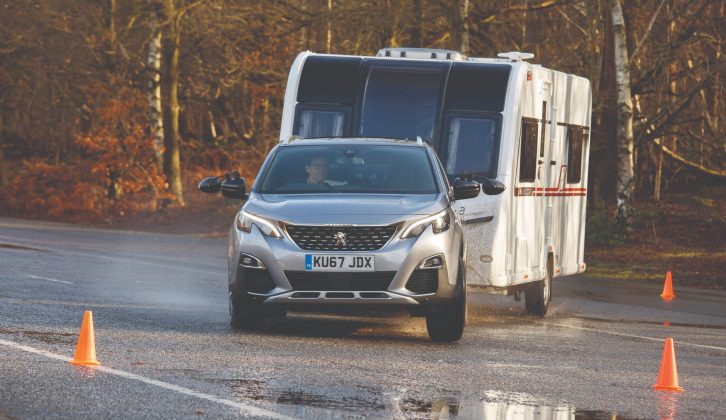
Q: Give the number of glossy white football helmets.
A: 0